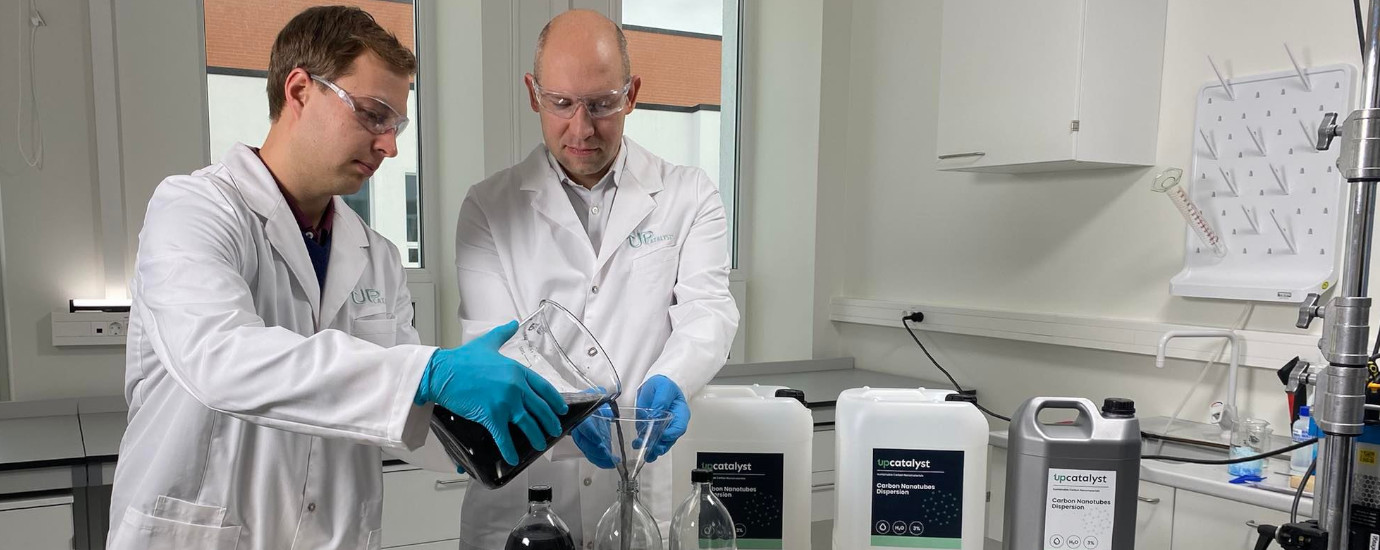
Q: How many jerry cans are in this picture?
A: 3